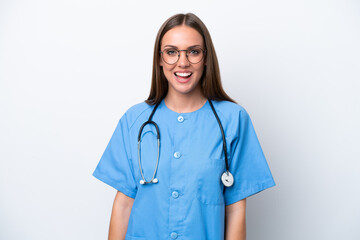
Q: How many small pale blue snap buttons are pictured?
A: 4